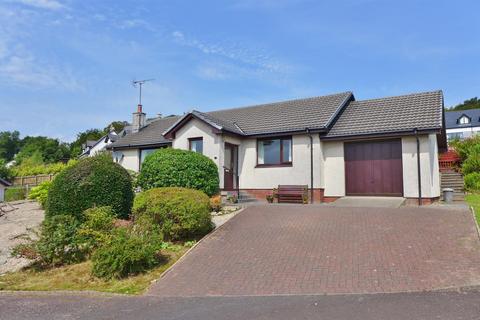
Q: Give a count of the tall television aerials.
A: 1